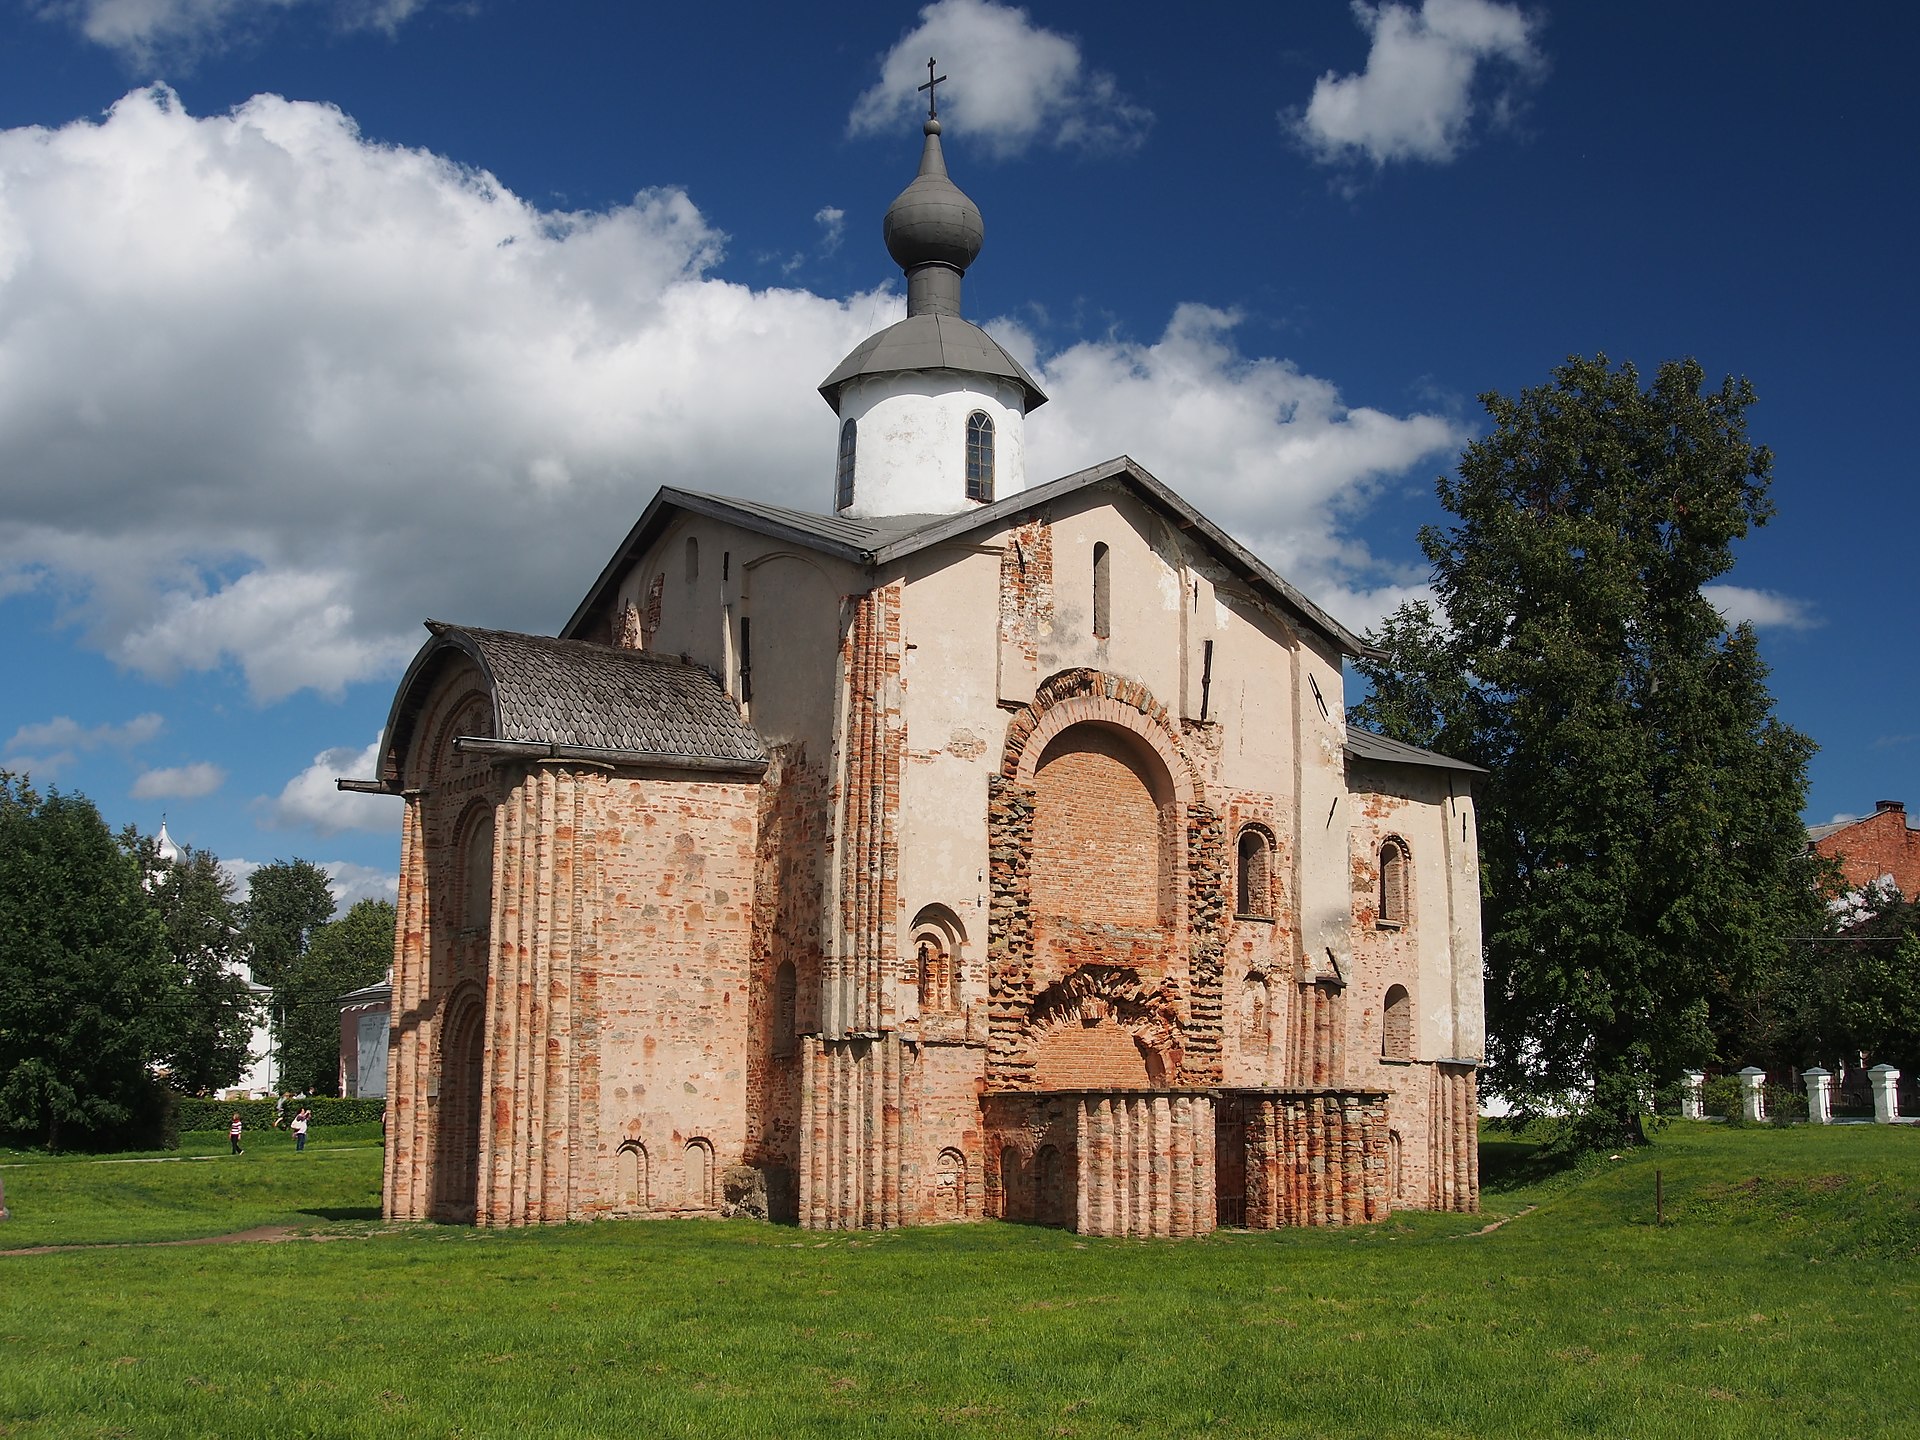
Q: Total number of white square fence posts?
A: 4